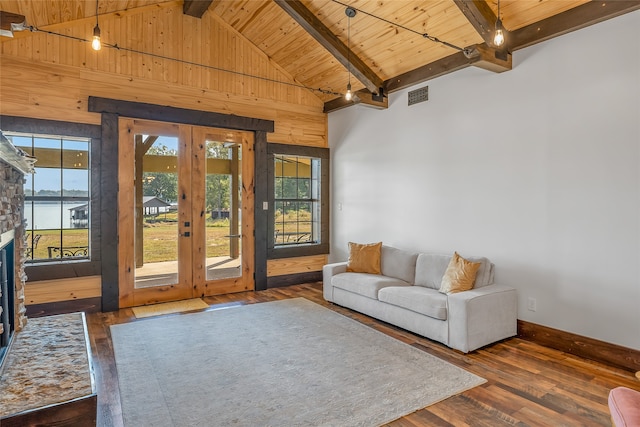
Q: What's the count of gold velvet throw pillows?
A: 2